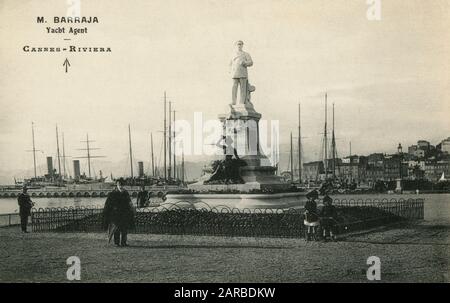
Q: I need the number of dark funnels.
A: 3